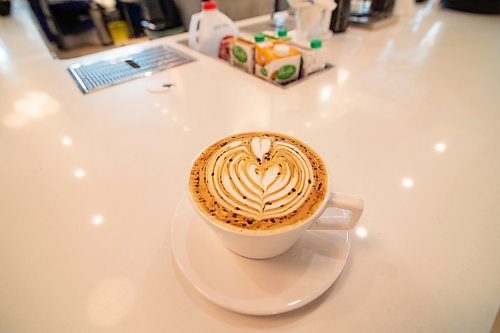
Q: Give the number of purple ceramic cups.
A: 0